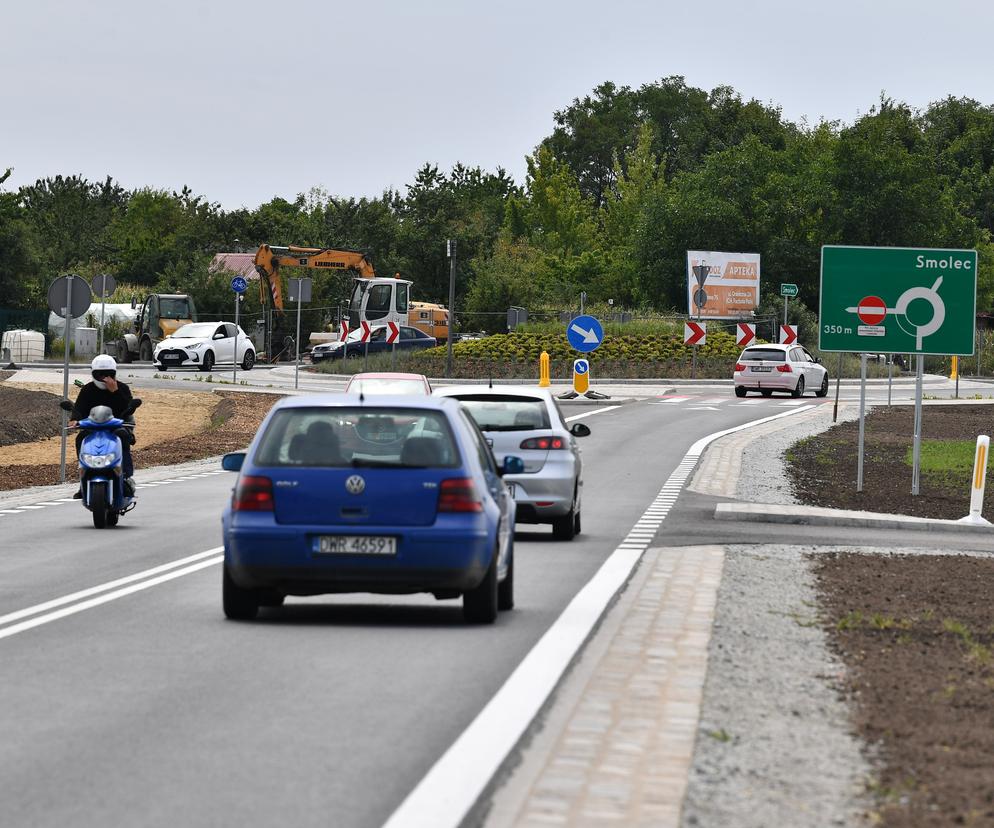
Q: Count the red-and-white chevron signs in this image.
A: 6